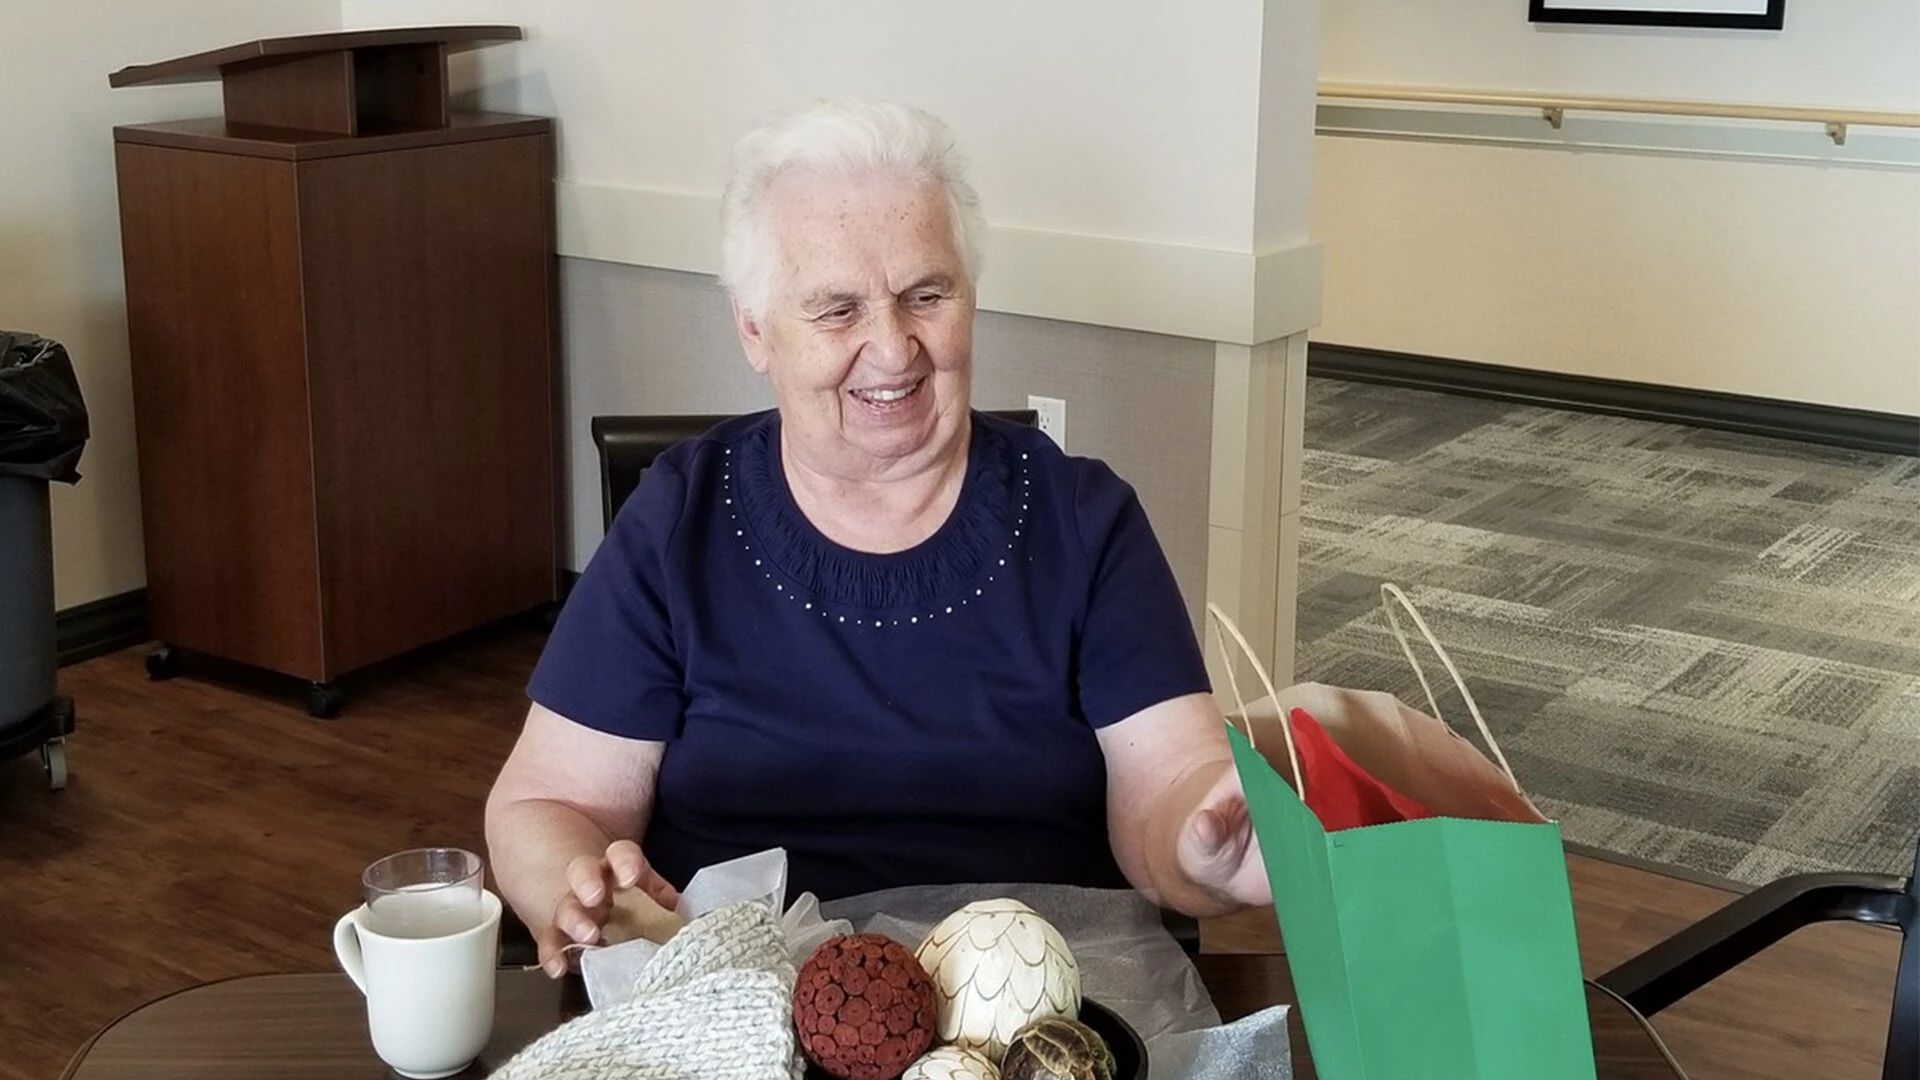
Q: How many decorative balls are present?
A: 4